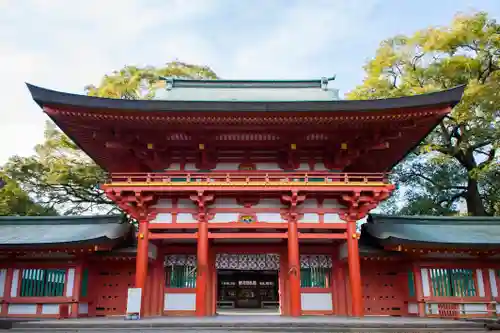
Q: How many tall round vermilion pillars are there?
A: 4